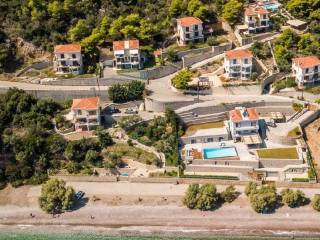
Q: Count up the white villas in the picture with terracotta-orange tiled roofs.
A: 8